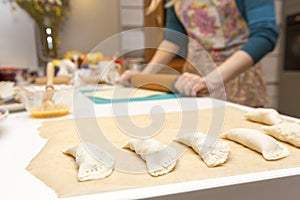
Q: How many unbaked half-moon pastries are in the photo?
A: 6